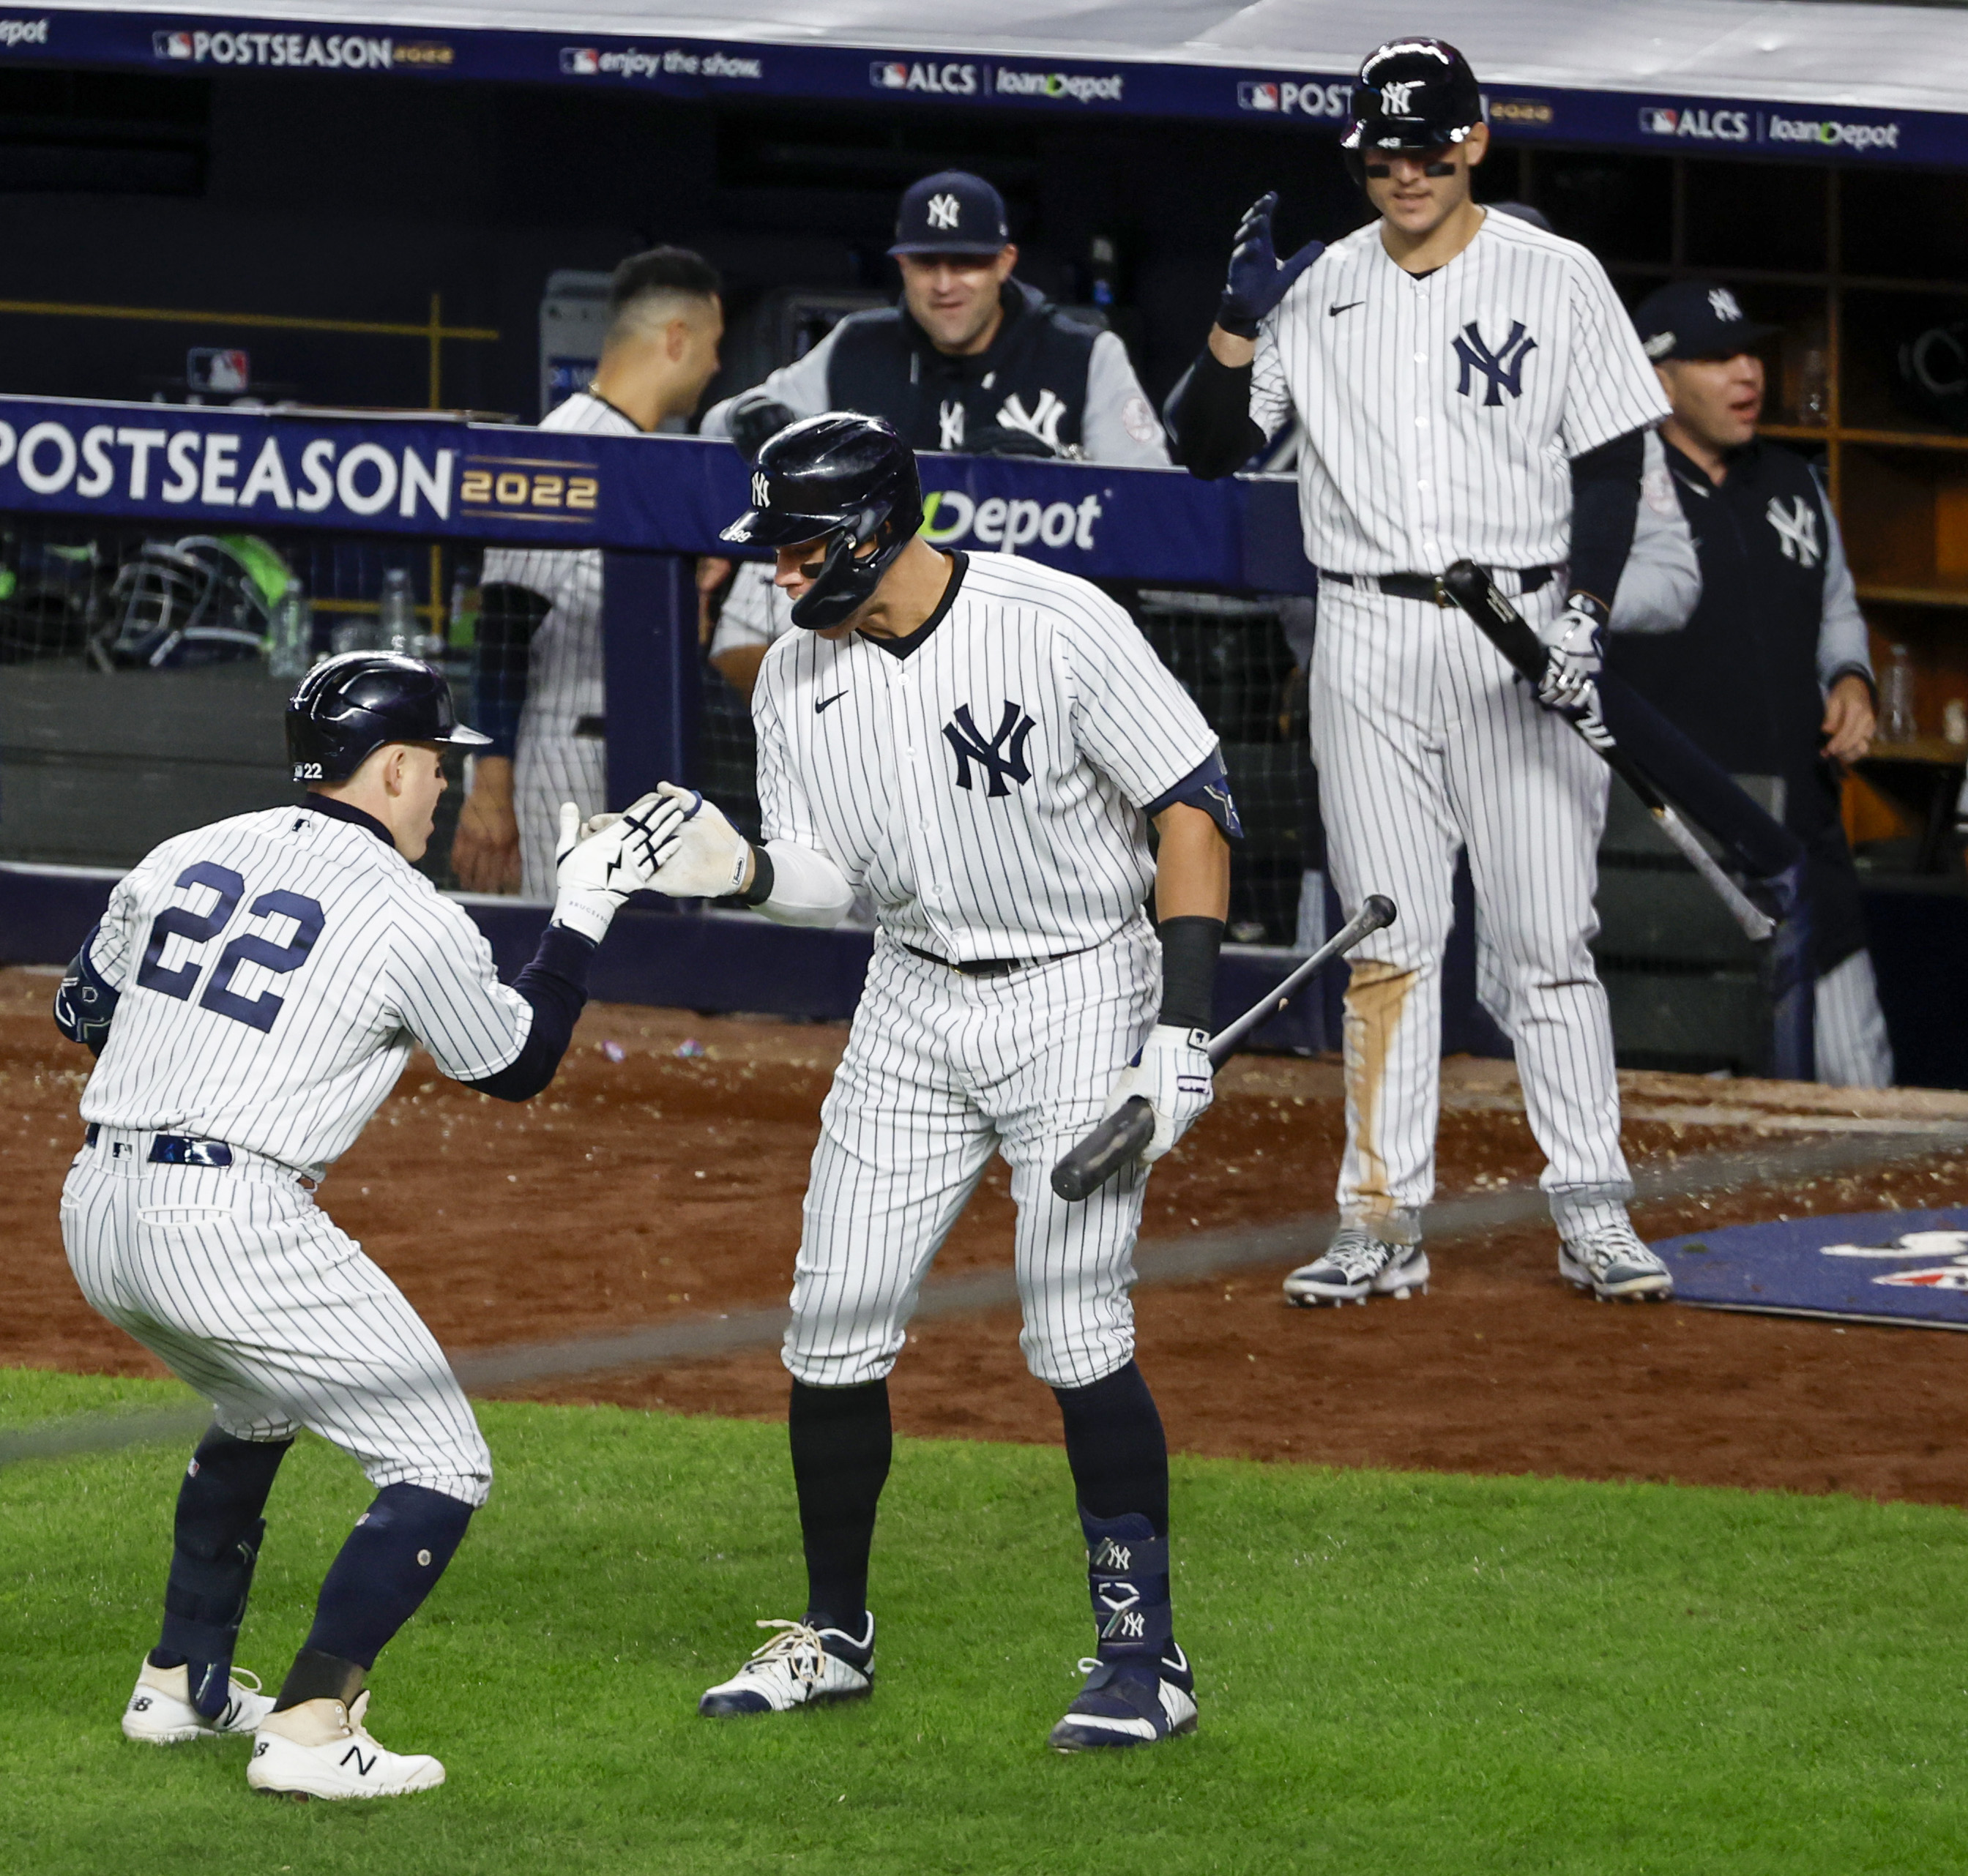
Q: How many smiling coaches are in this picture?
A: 1